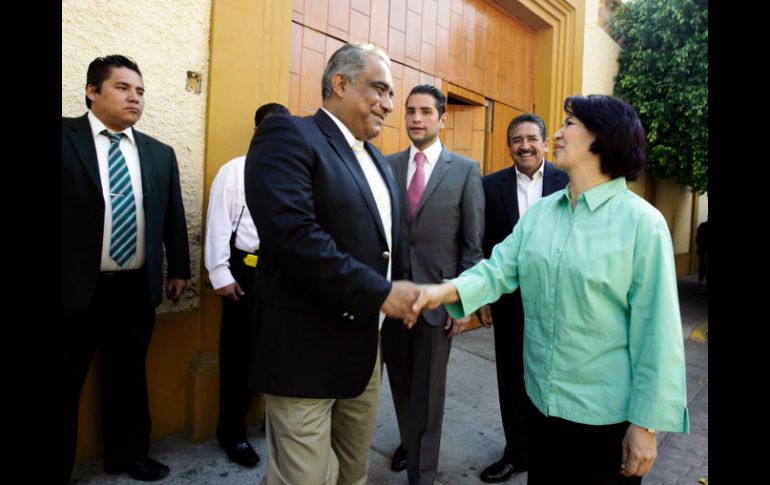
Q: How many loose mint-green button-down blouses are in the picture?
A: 1